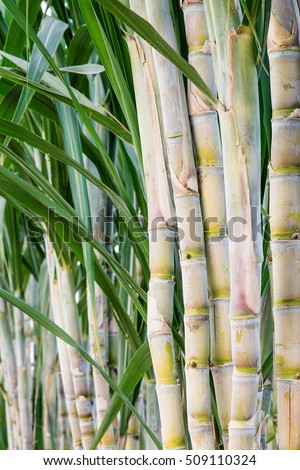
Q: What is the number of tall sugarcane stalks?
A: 5